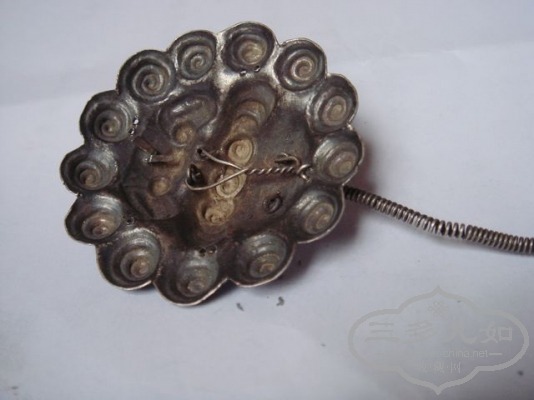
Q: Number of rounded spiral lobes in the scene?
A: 13